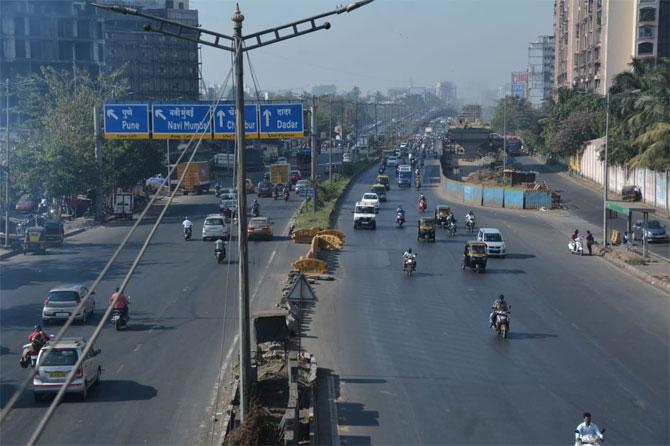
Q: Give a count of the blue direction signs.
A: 4